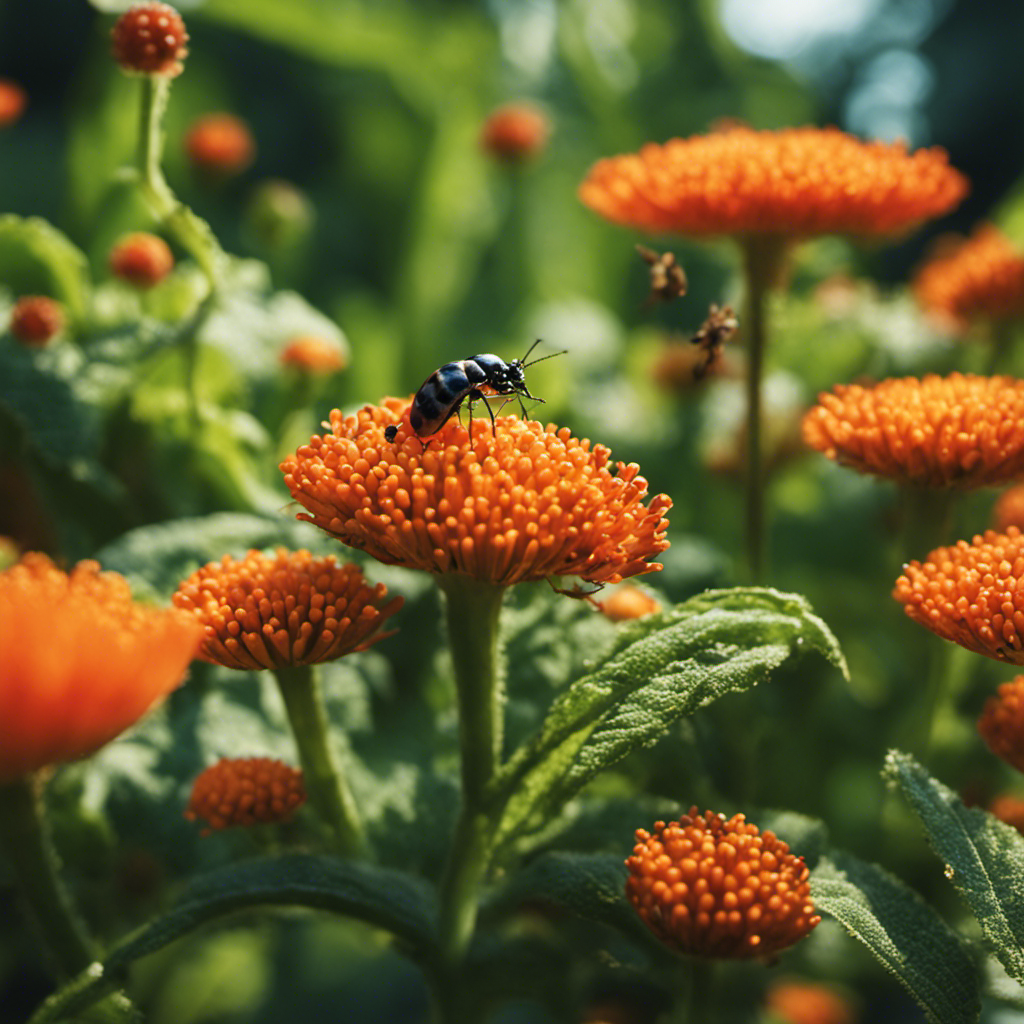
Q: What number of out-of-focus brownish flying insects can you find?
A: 2